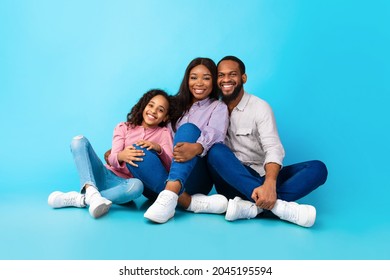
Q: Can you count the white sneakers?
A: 6